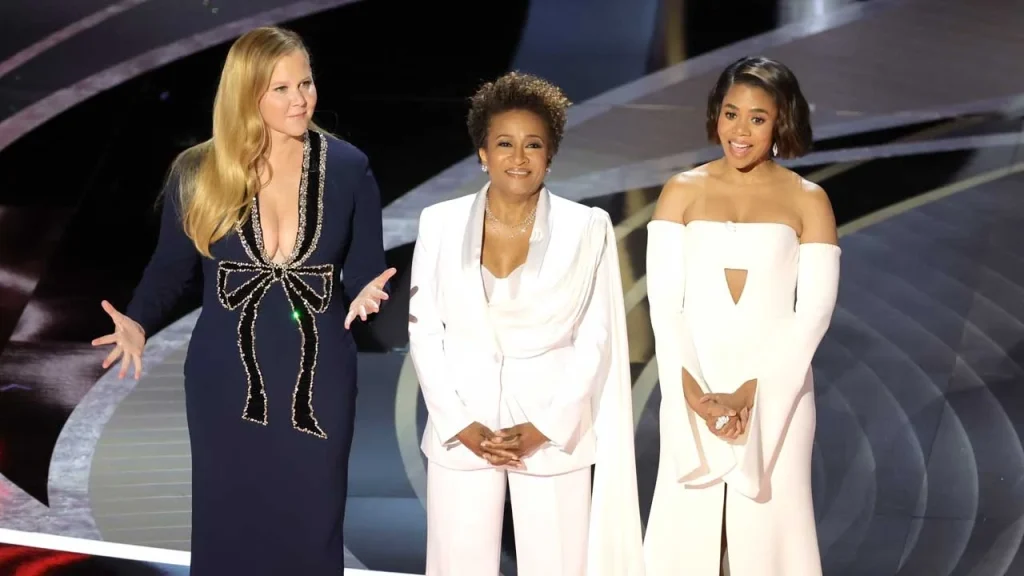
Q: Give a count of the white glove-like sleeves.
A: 2